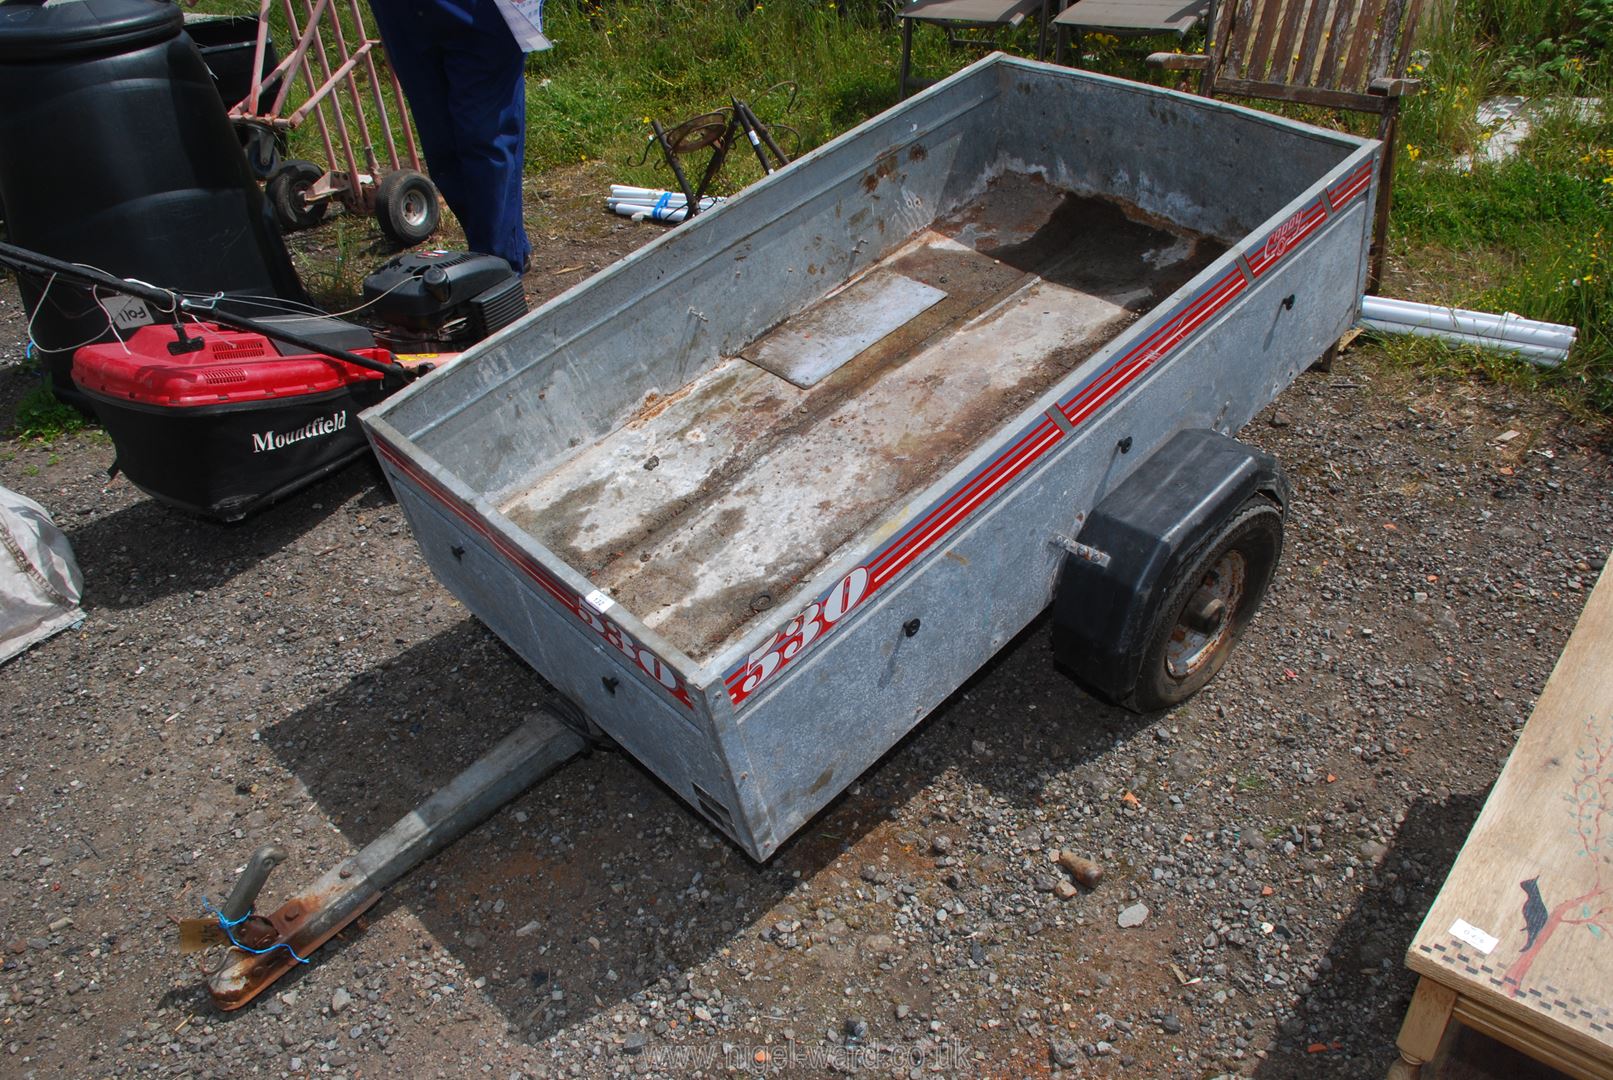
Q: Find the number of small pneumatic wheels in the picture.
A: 2